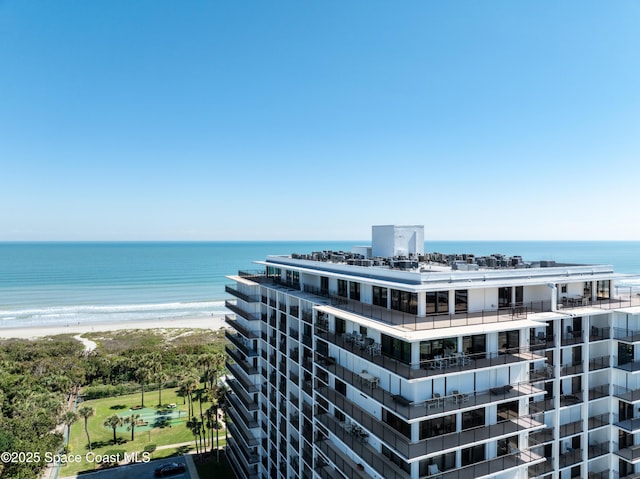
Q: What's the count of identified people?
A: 0